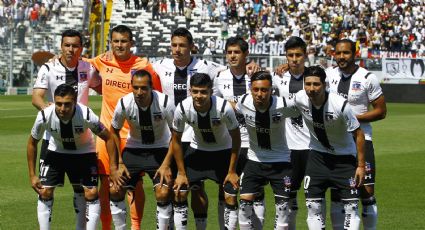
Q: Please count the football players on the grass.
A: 11